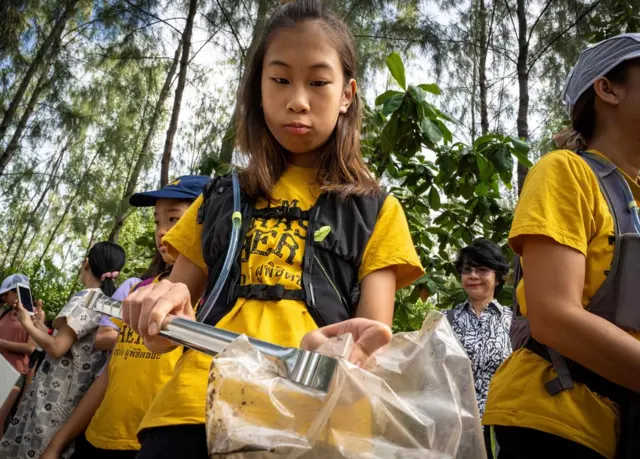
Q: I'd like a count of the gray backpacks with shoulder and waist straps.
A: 1